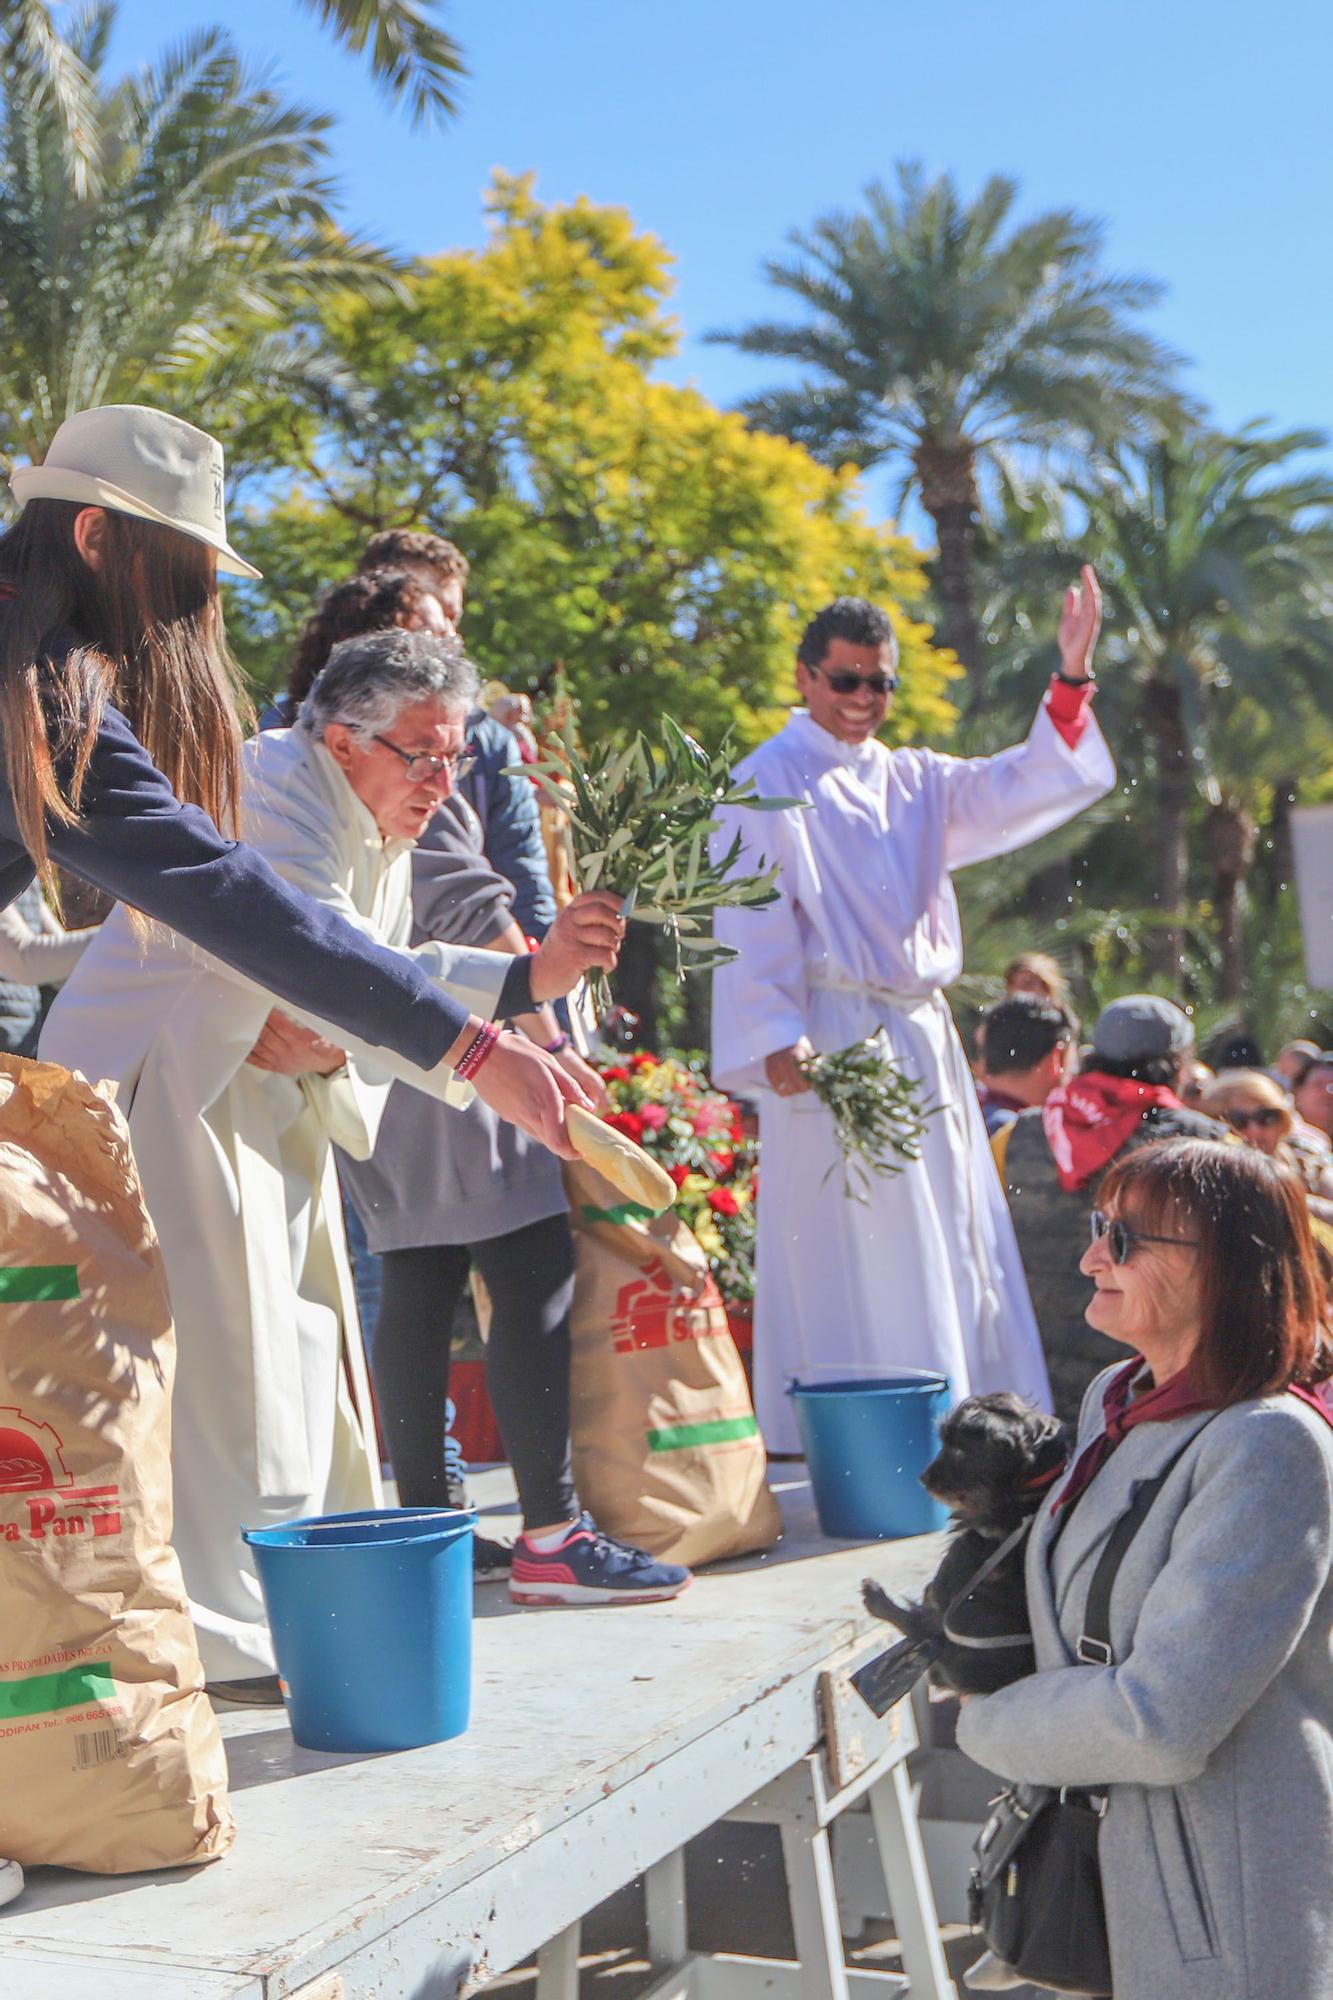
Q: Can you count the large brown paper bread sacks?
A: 2